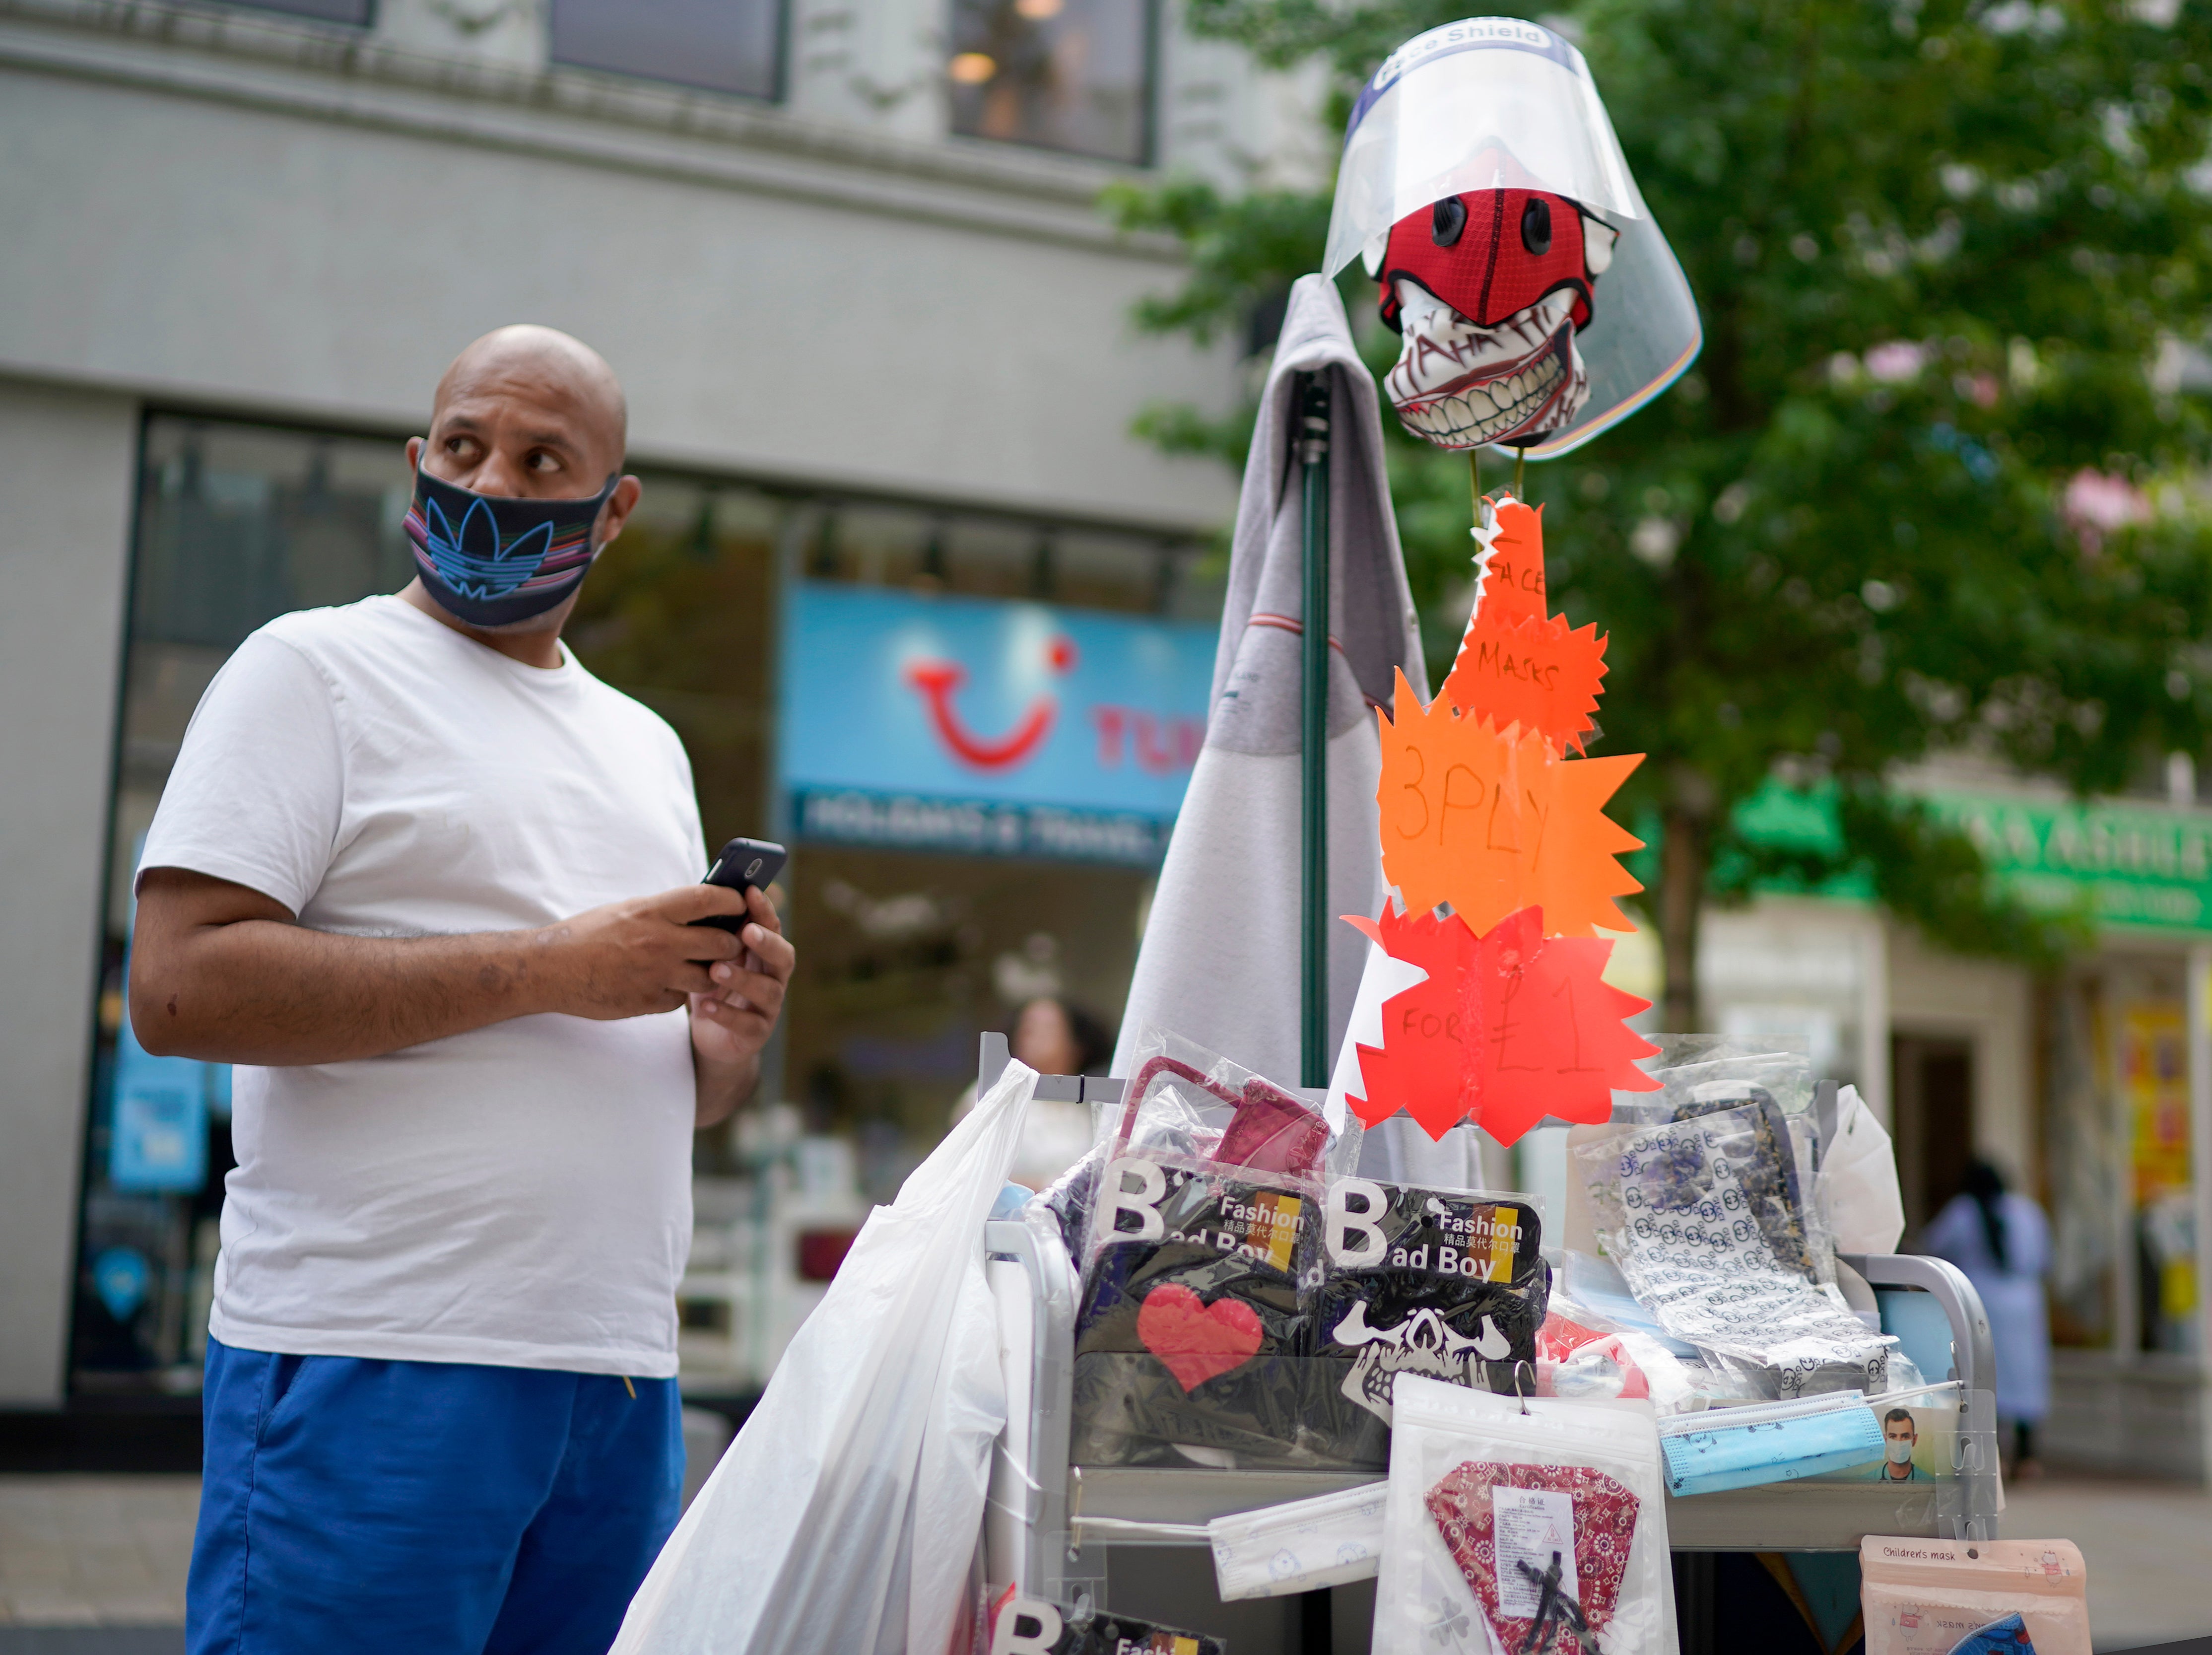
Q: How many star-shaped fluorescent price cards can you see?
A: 4